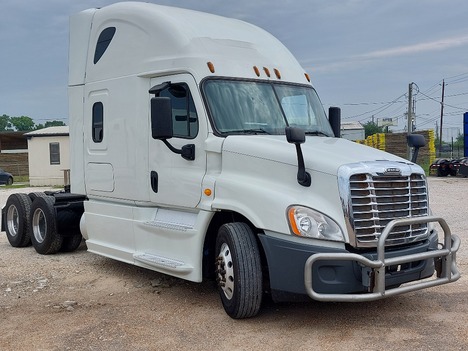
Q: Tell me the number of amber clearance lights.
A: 5